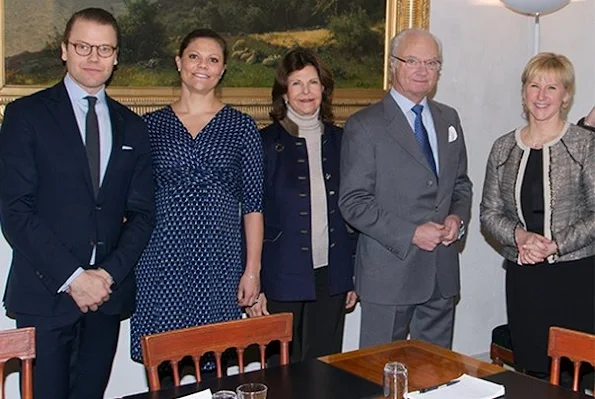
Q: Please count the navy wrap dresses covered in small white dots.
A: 1